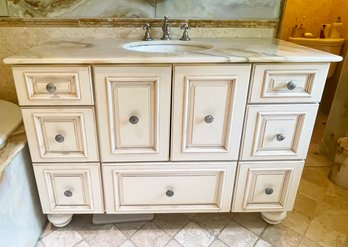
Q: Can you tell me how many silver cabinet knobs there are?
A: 9